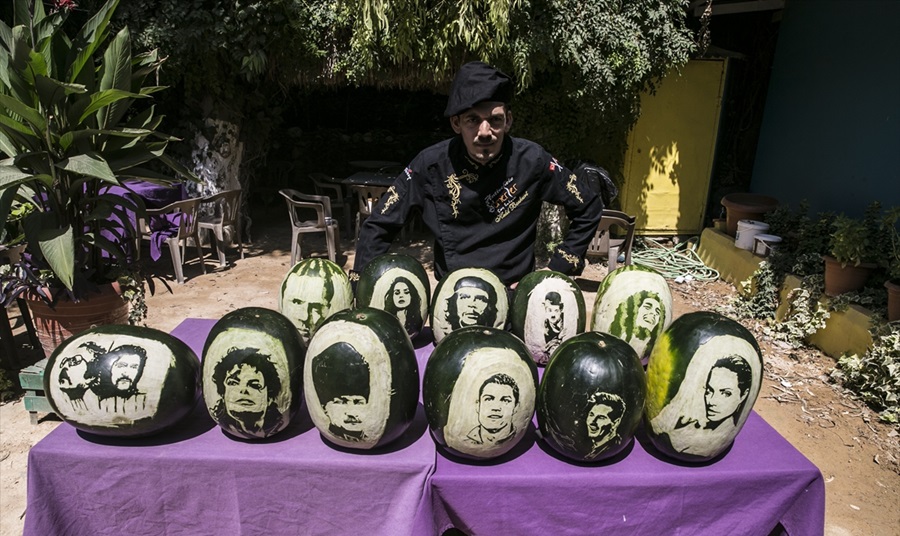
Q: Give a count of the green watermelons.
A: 11